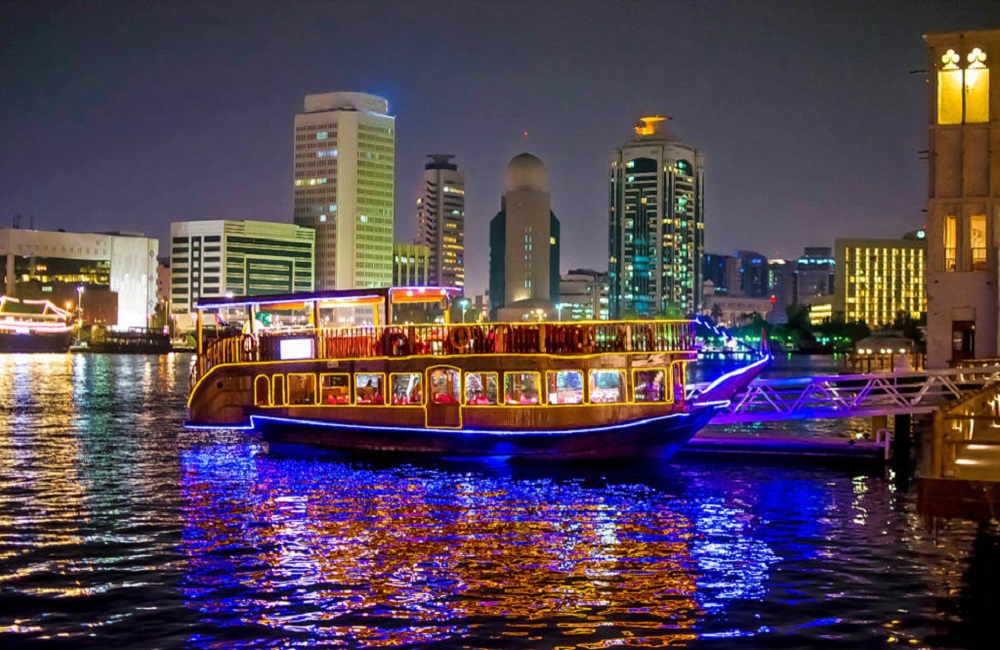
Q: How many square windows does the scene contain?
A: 9